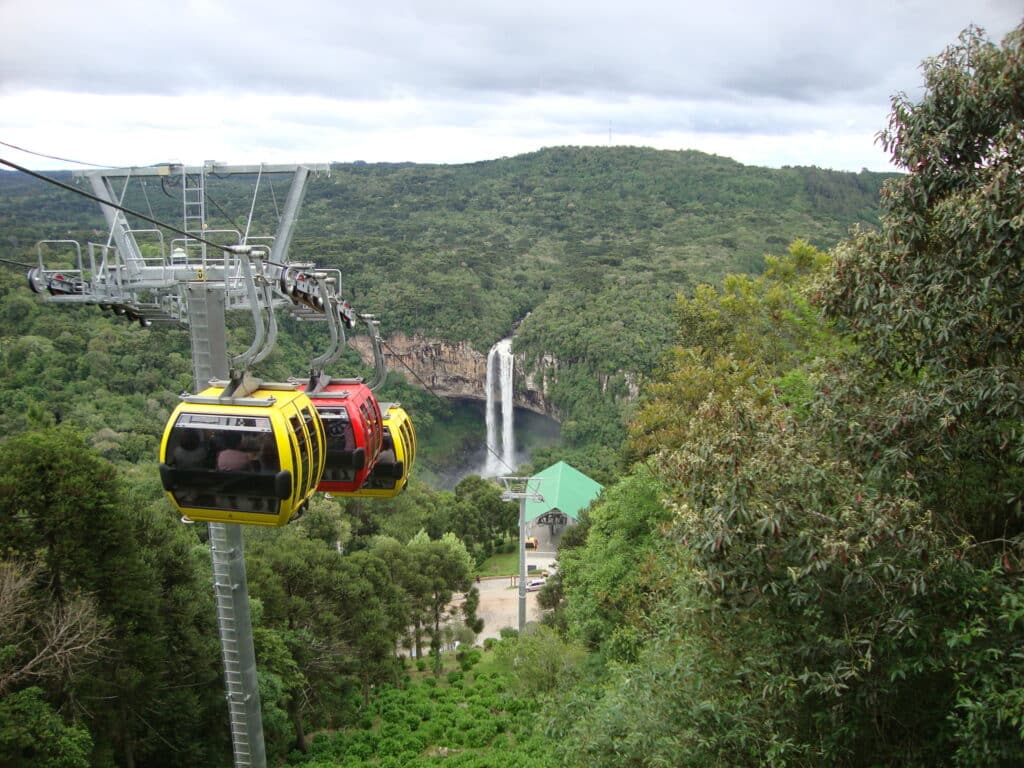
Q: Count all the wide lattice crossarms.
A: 2